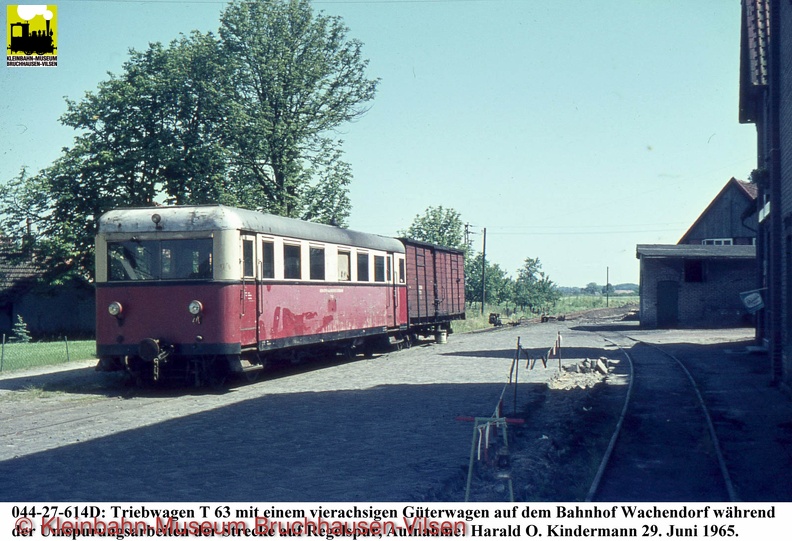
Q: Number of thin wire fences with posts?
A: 1